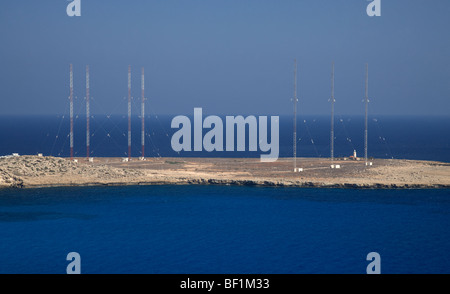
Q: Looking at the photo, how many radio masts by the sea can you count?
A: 7